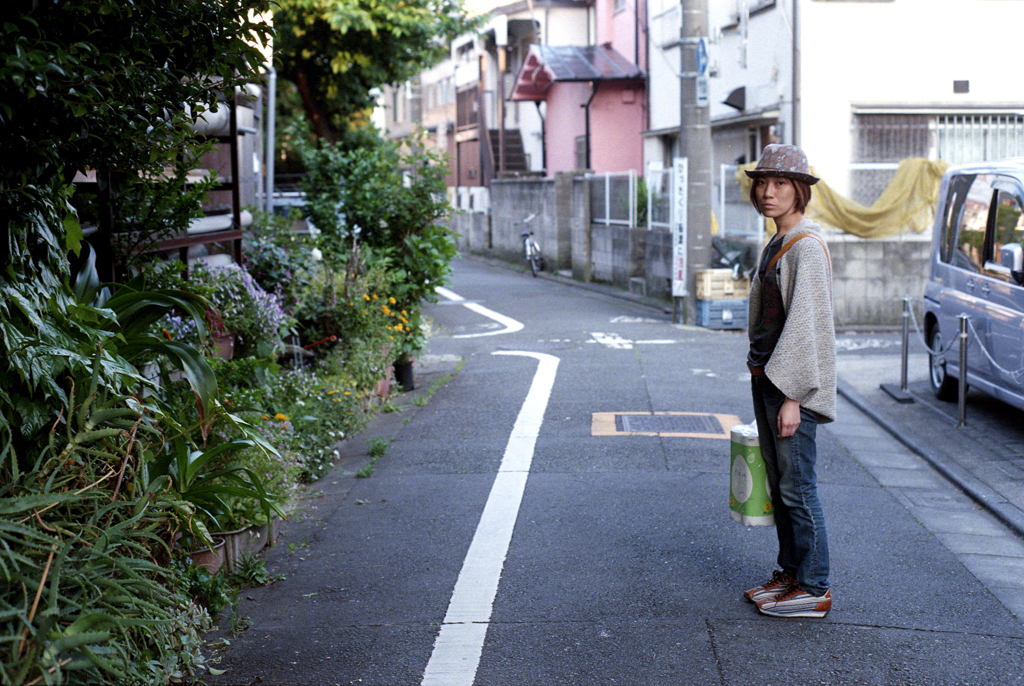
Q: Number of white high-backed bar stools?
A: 0